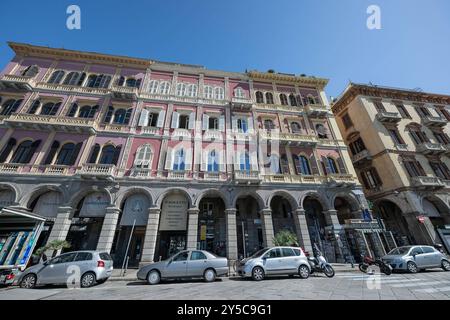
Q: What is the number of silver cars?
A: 4